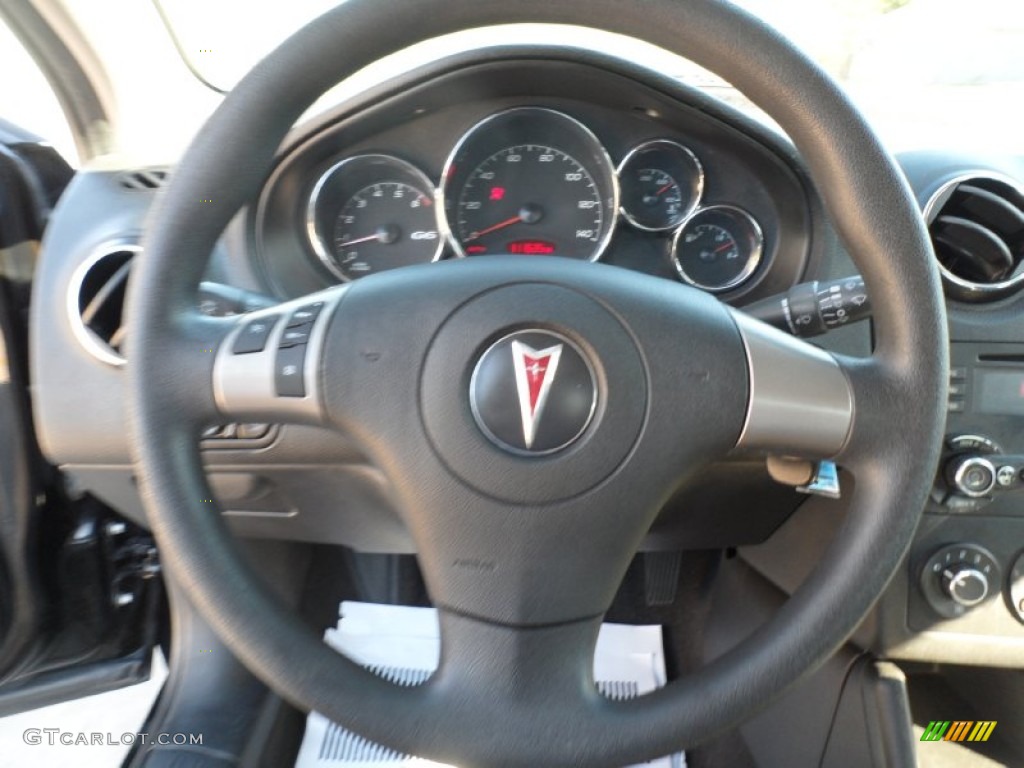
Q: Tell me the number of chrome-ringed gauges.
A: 4